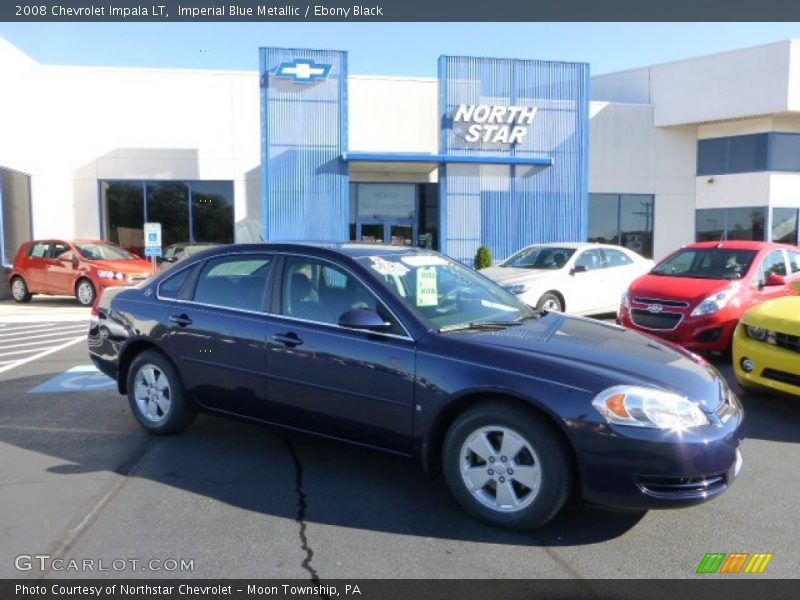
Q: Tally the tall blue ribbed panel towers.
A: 2